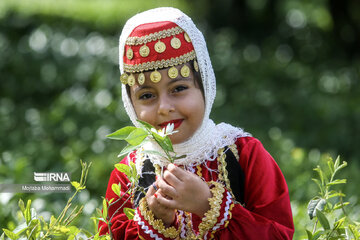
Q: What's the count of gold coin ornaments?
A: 12